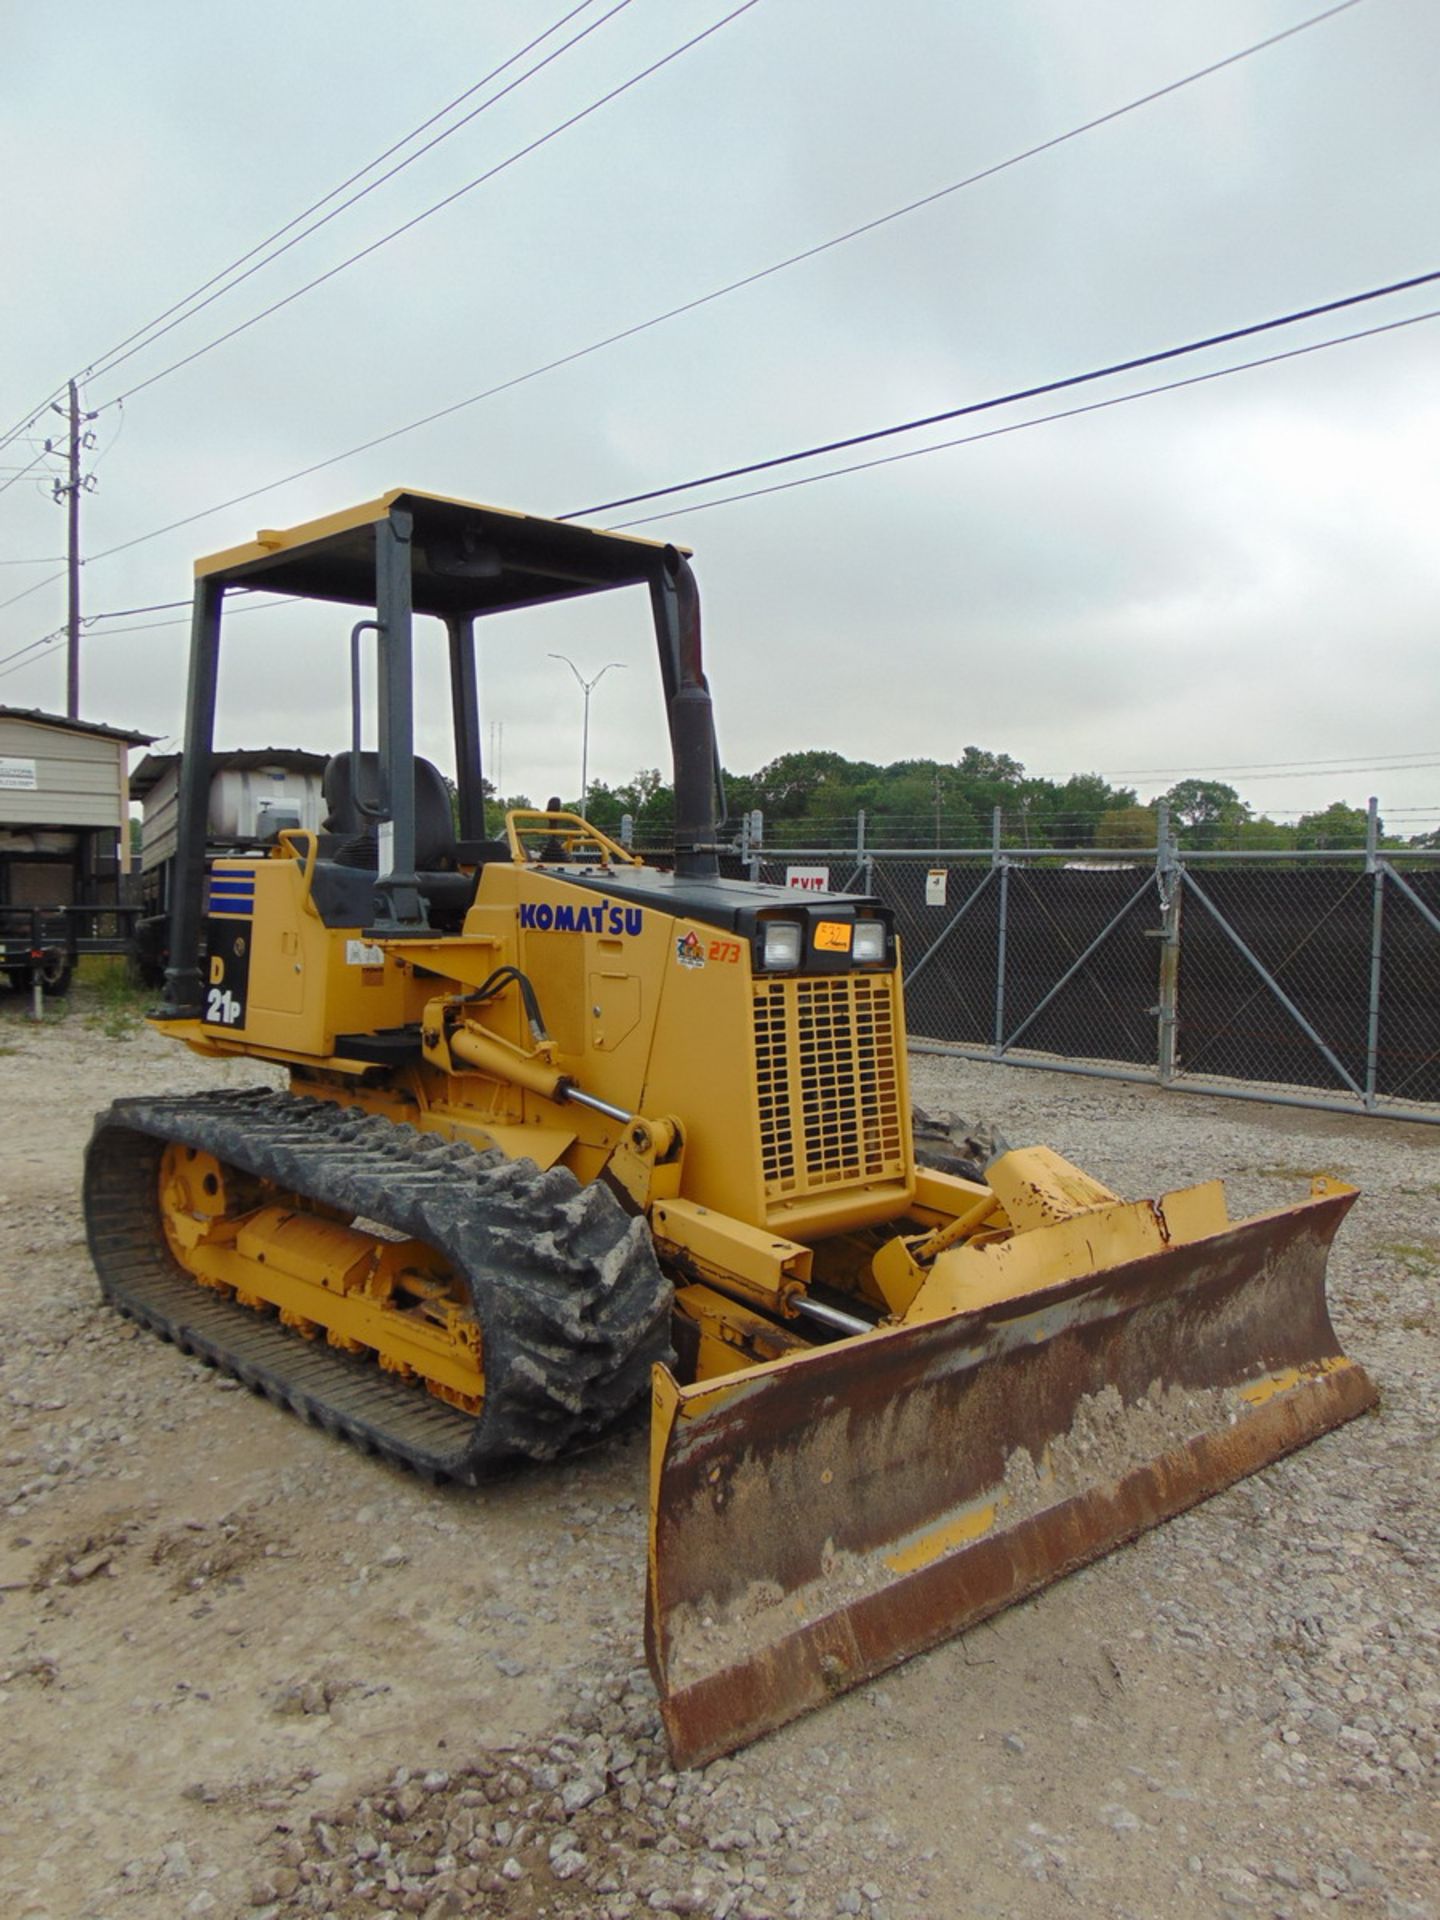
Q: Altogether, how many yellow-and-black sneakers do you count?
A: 0